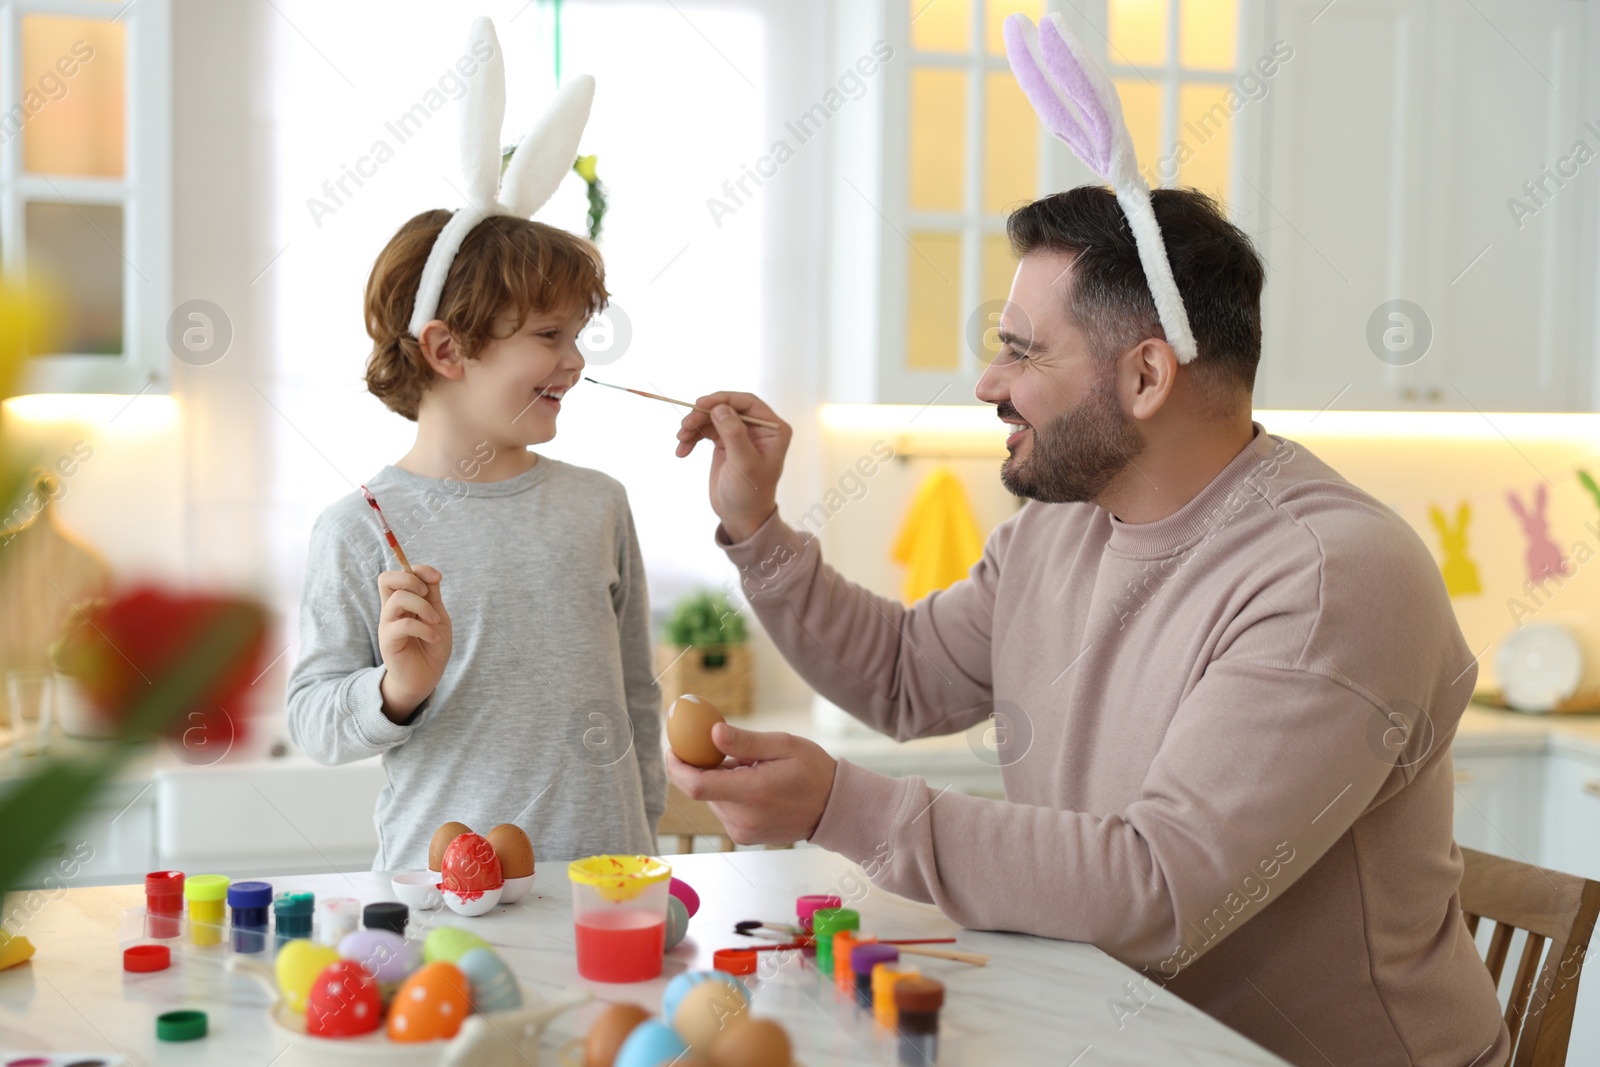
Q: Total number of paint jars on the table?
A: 12